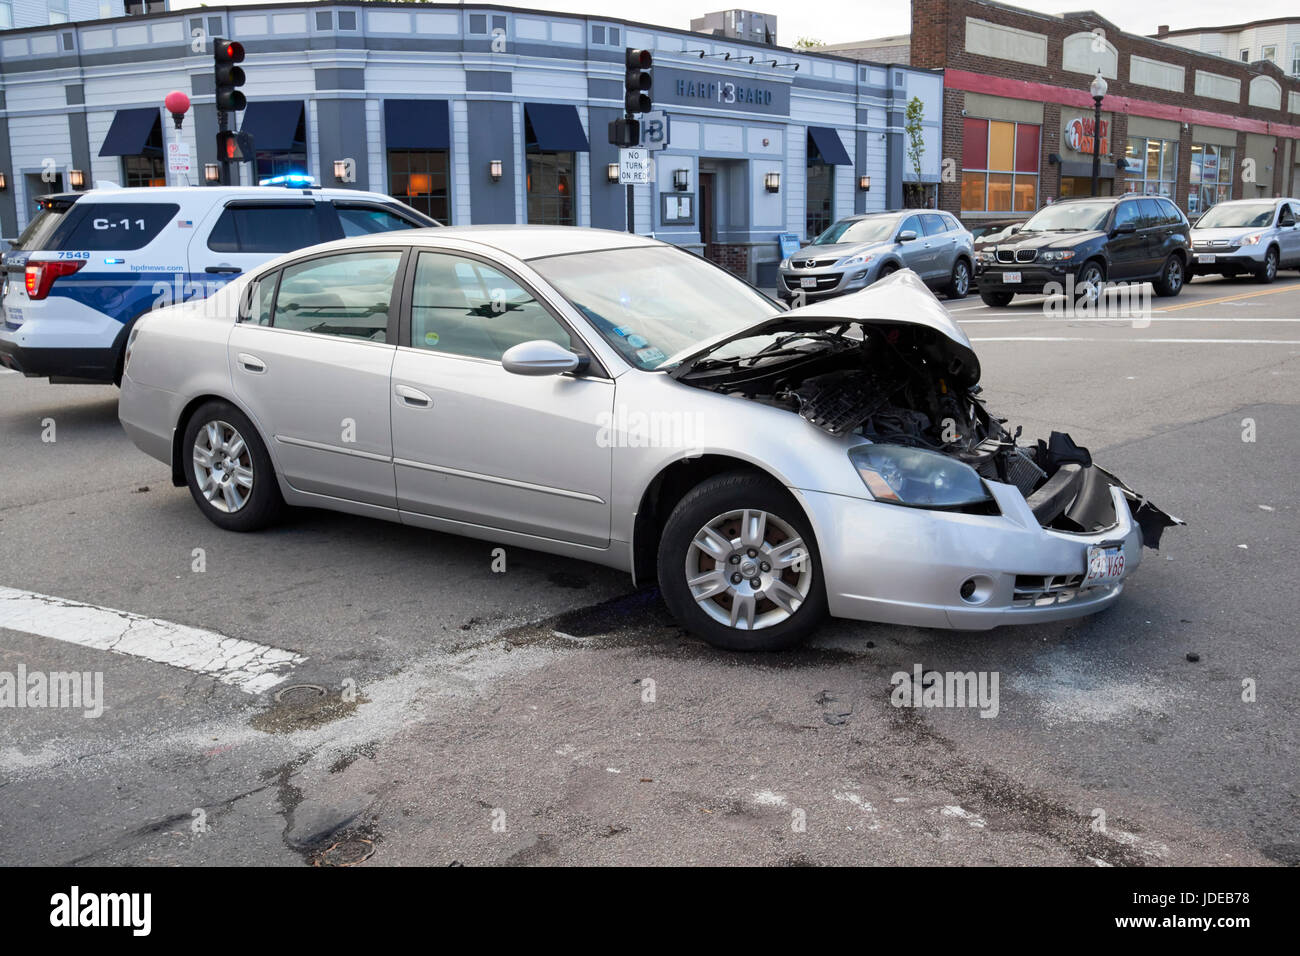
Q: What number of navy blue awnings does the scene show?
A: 5